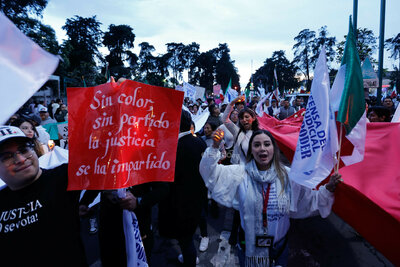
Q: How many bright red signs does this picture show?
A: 1